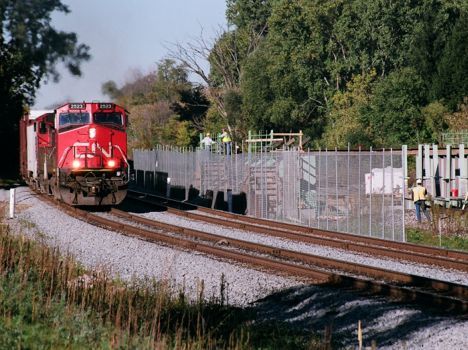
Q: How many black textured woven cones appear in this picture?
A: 0